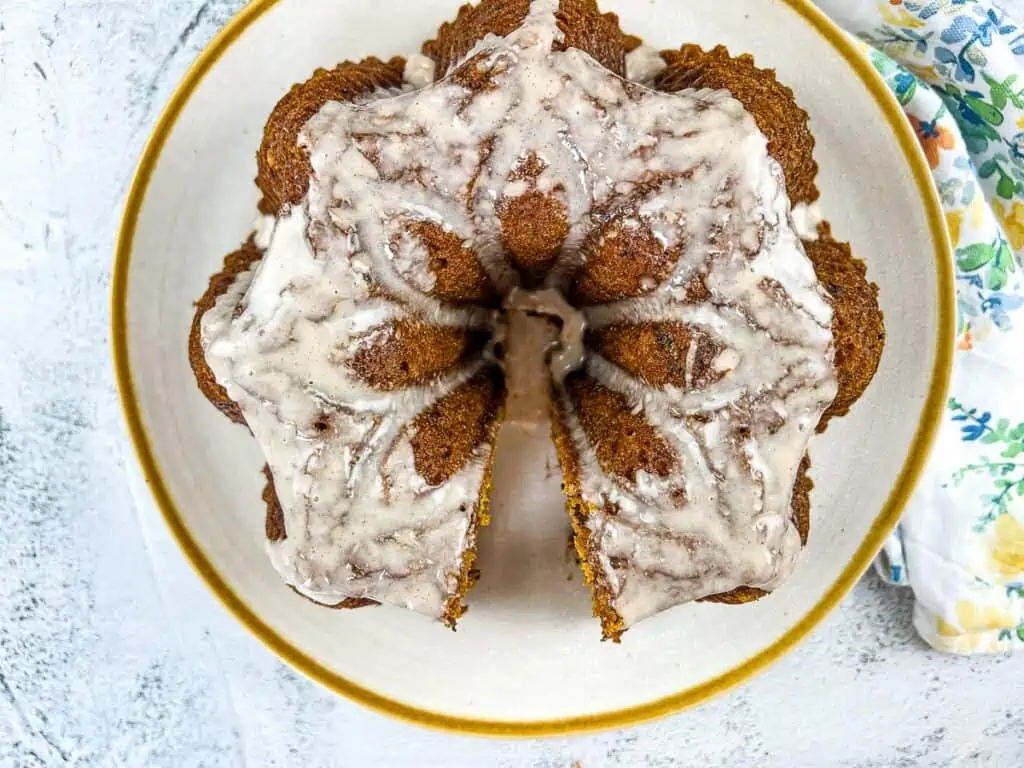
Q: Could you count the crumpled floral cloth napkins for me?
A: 1